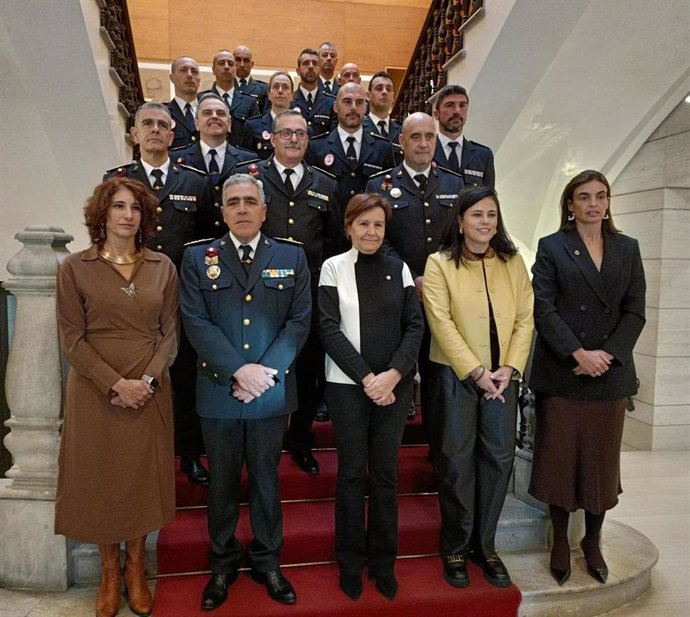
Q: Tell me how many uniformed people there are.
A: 15